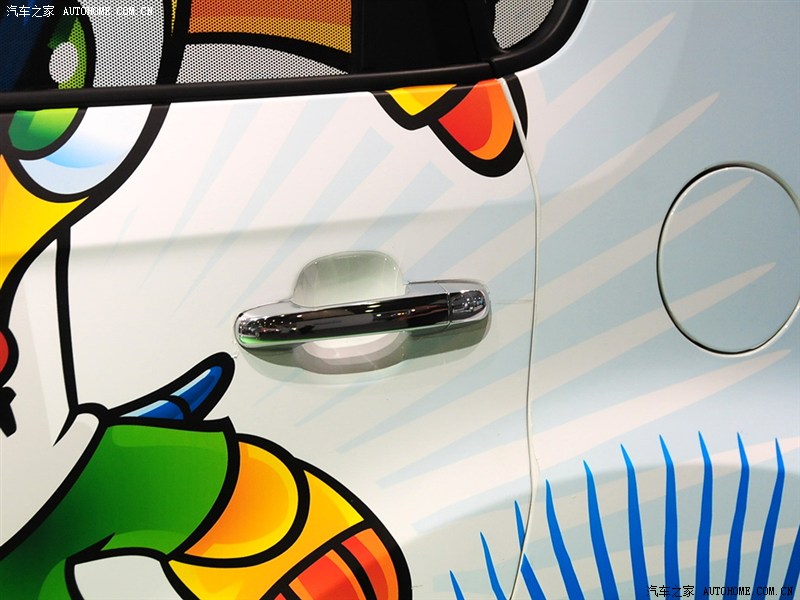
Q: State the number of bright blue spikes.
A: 11